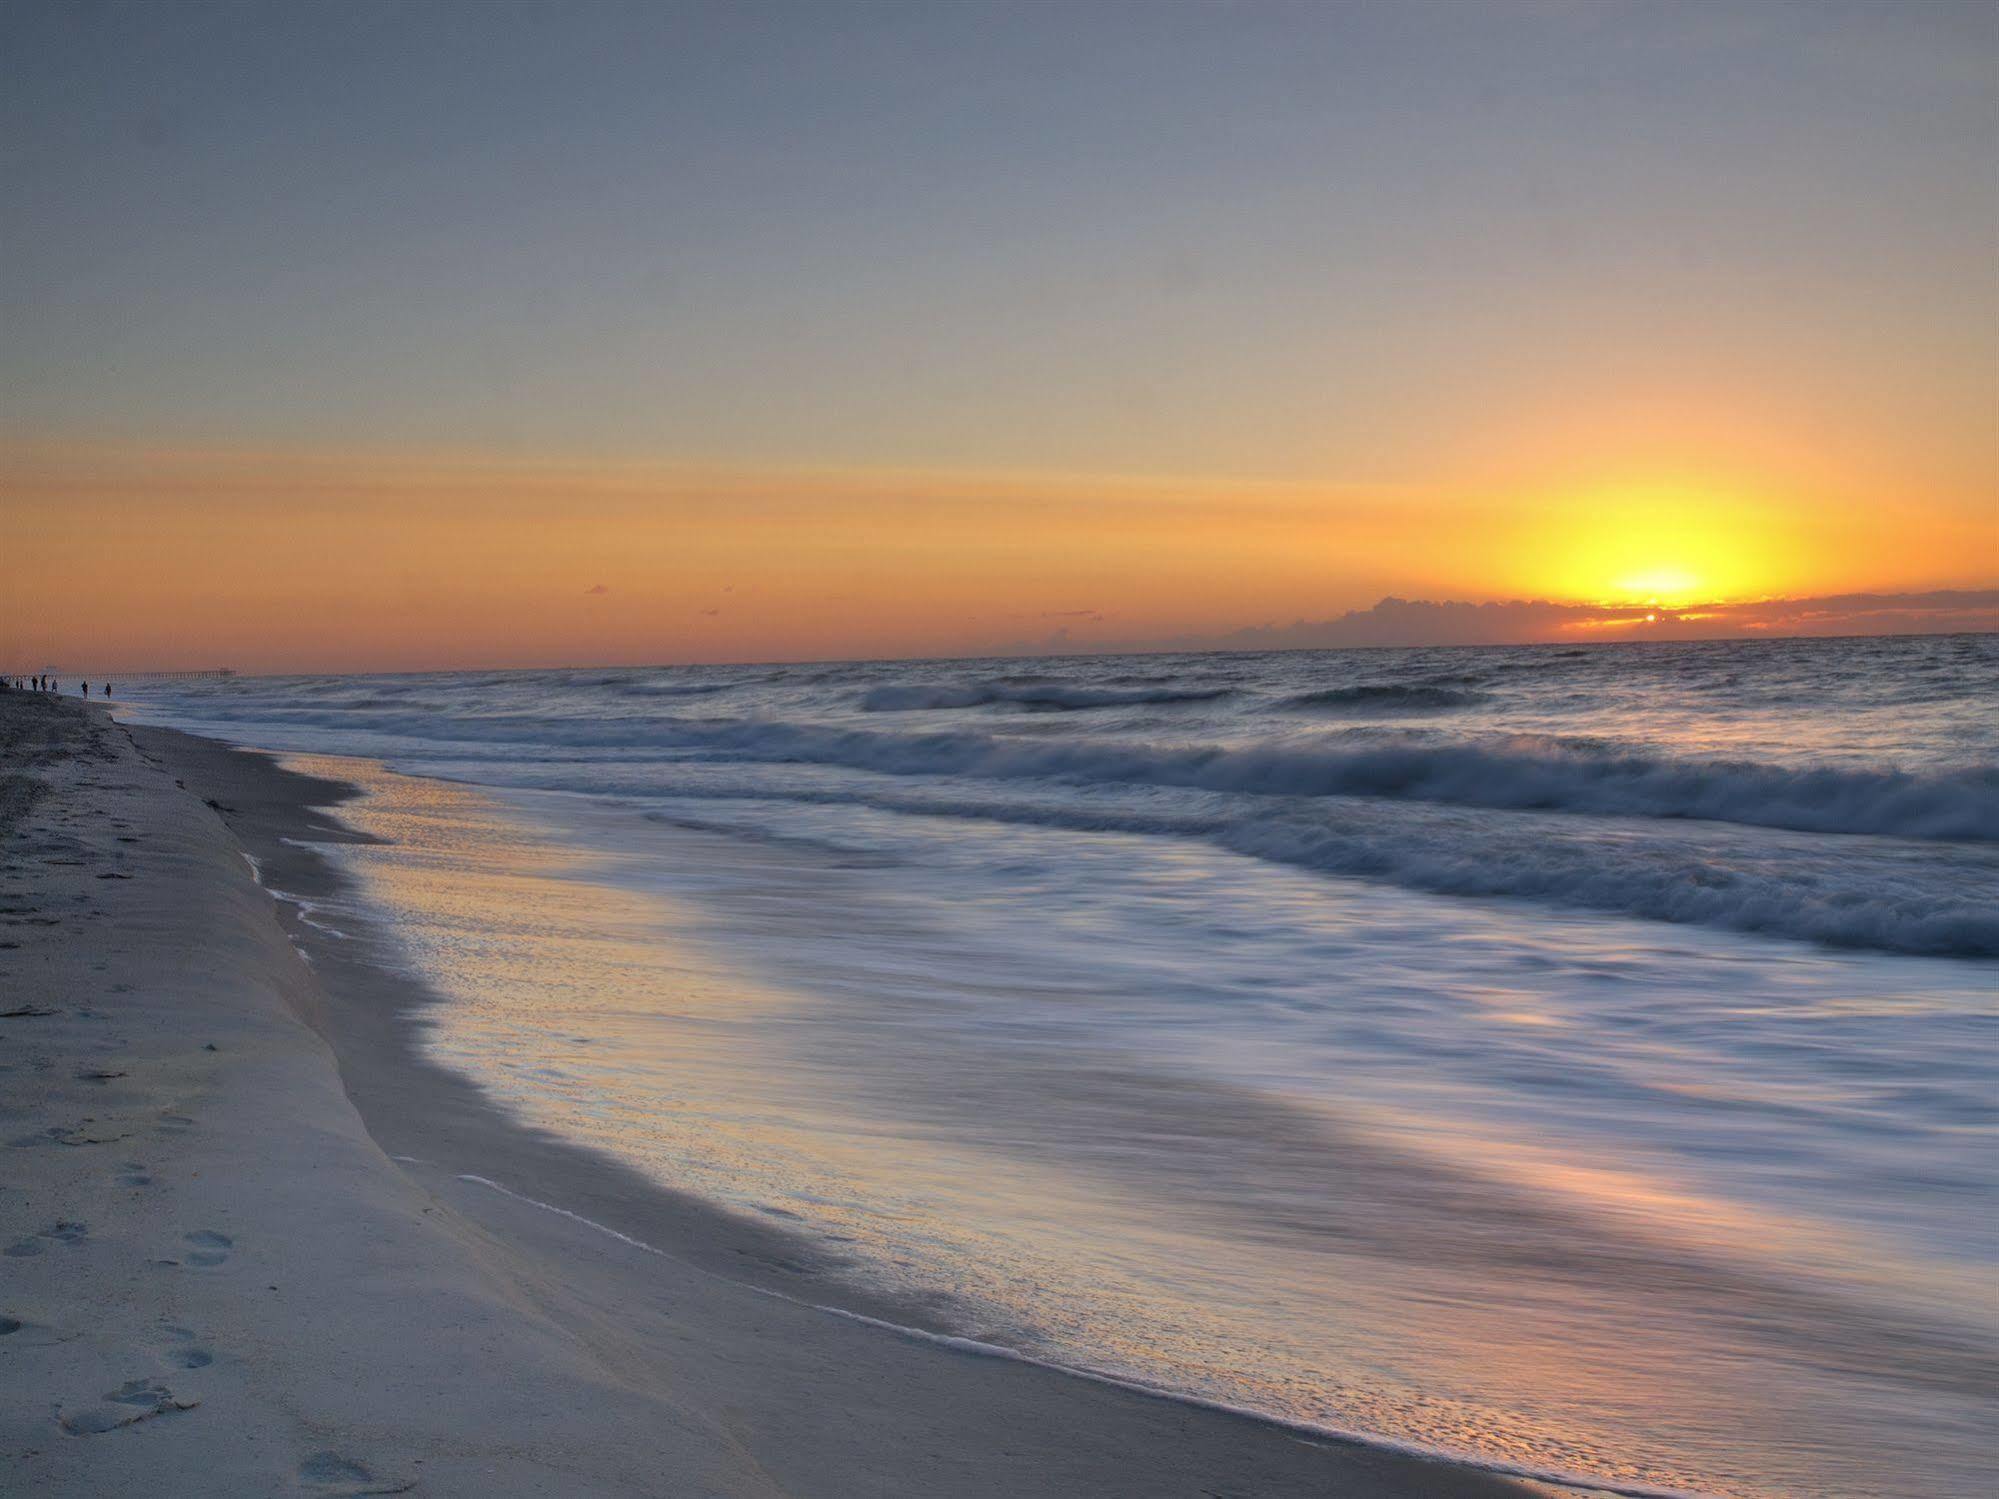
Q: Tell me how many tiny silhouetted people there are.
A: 7